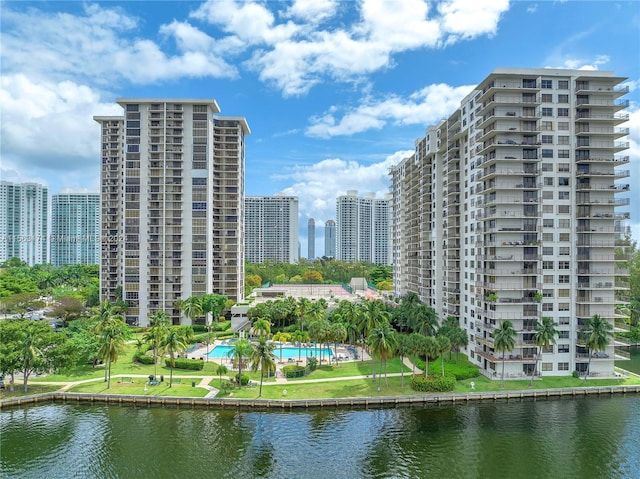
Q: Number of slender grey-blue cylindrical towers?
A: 2